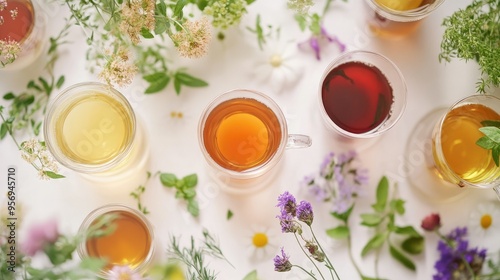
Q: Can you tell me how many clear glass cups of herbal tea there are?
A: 7